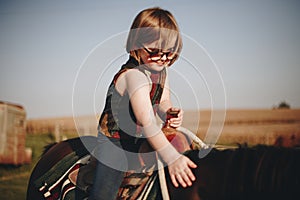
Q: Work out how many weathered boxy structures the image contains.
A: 1